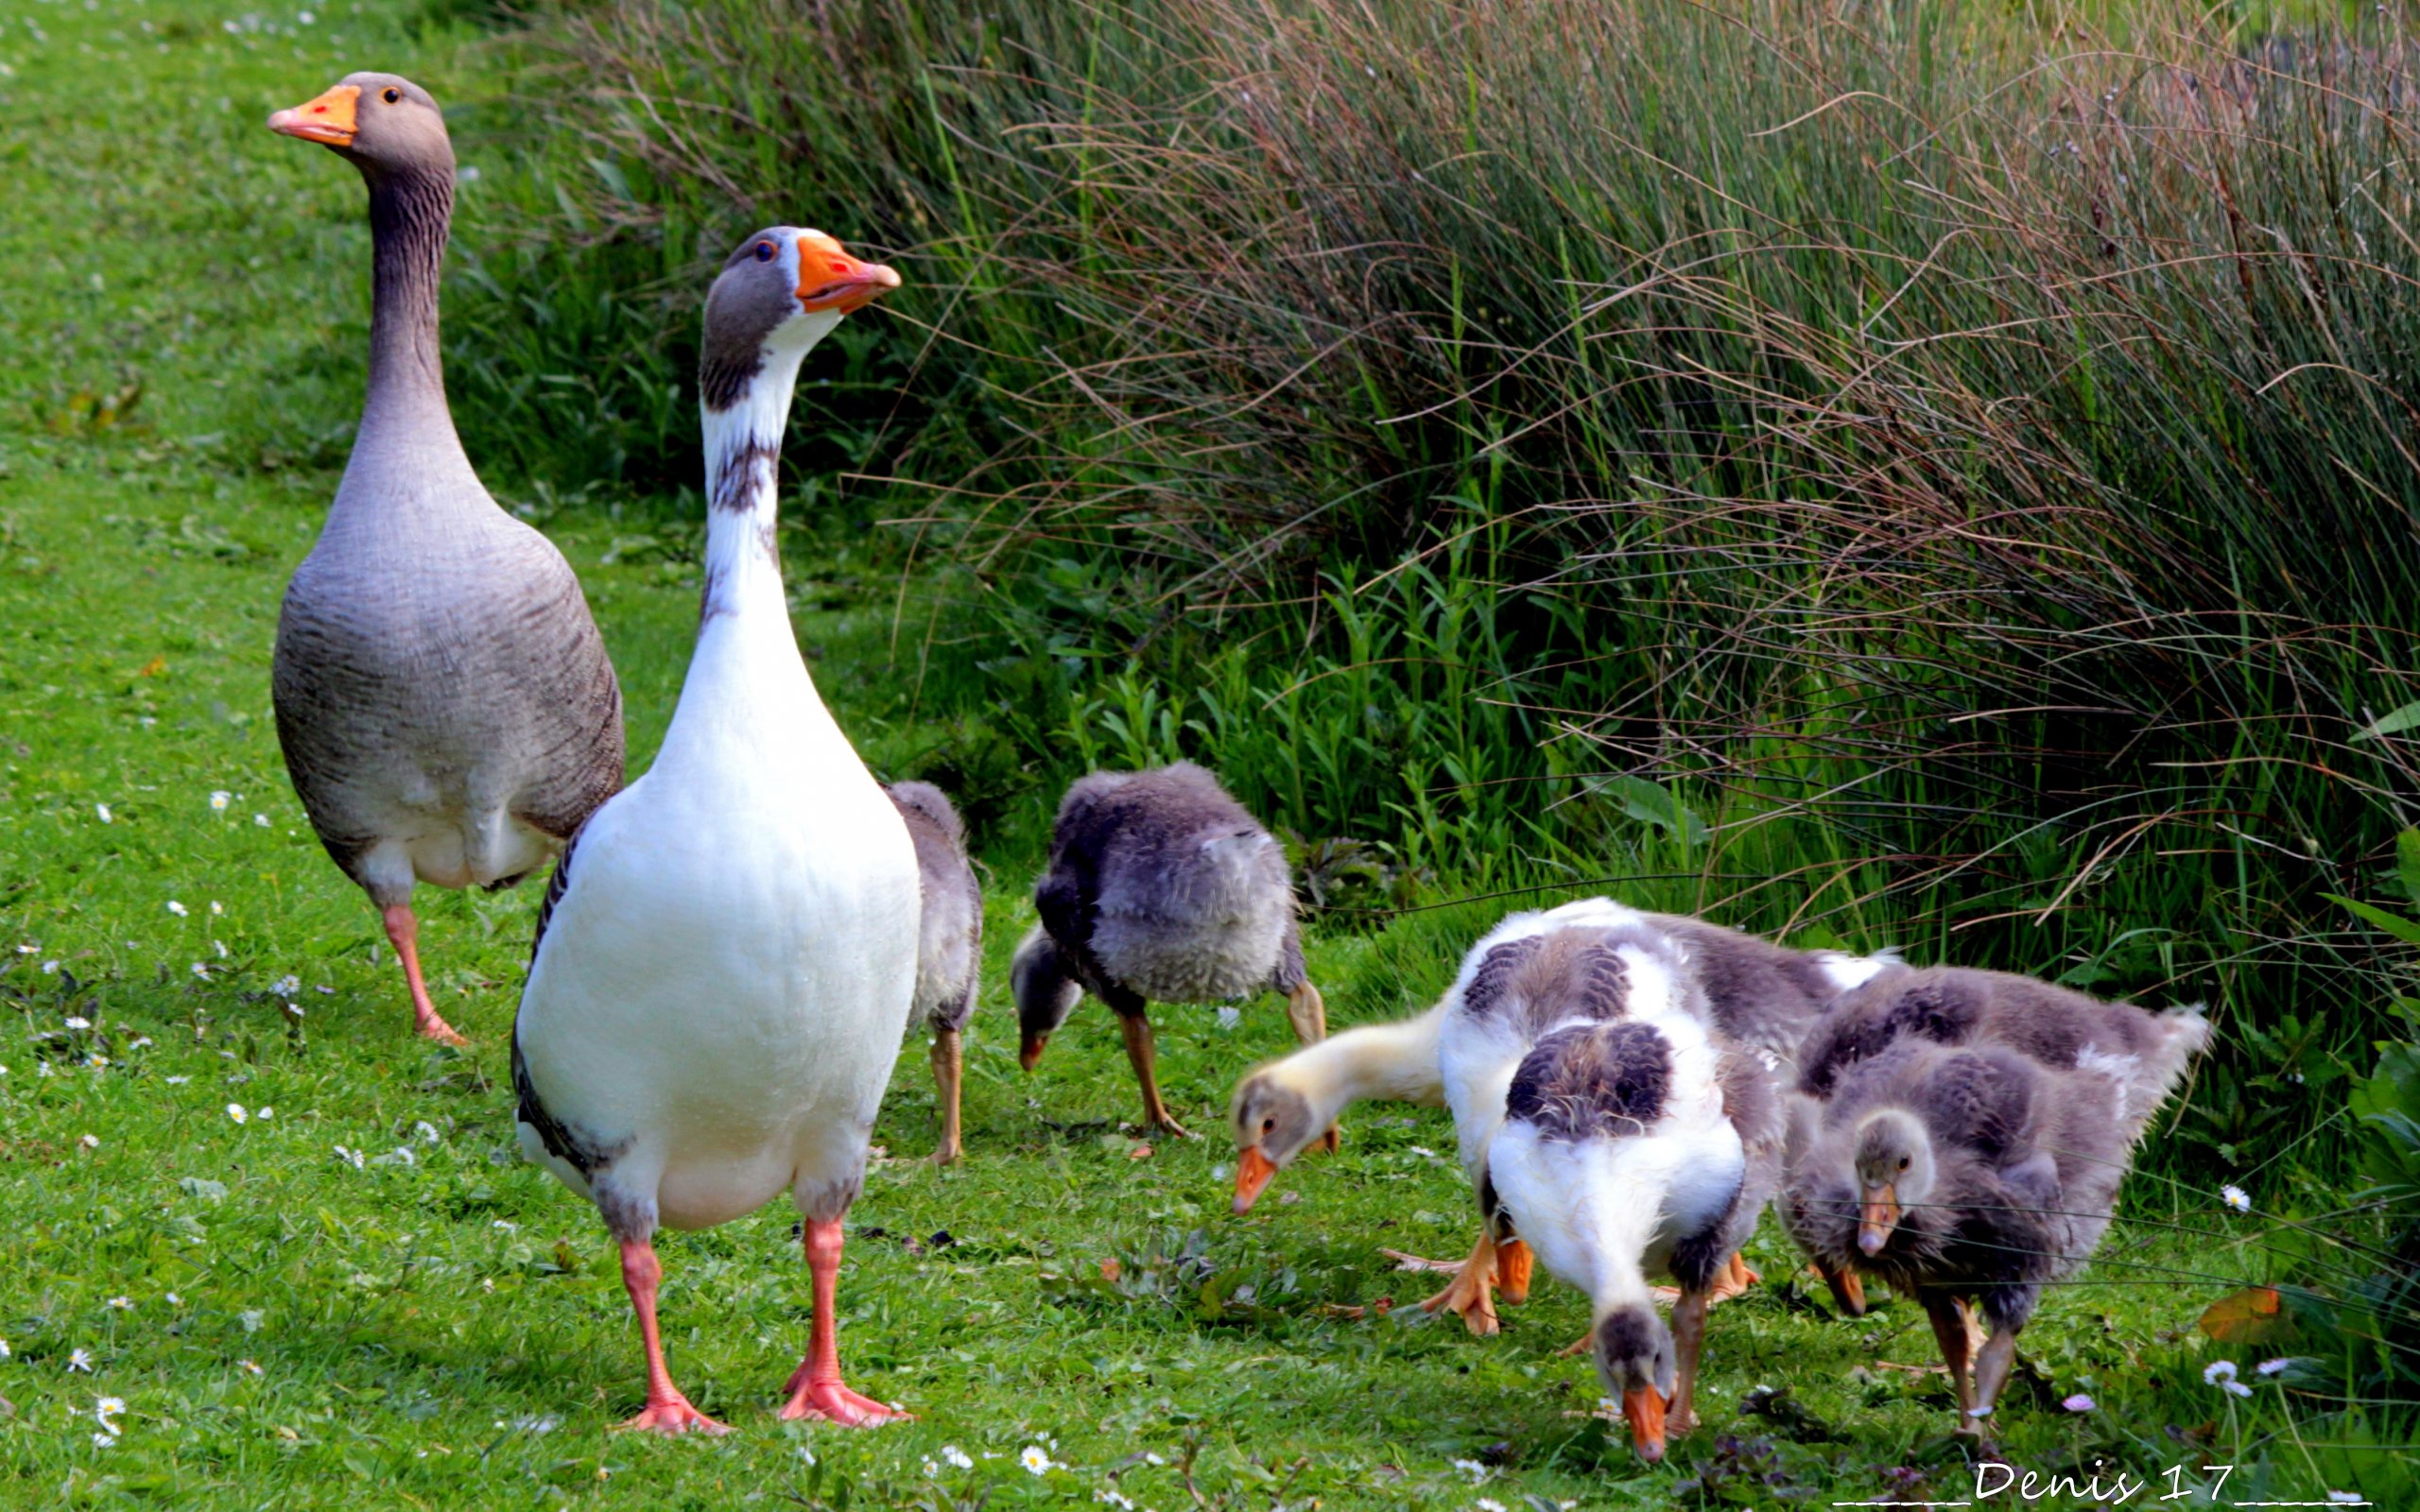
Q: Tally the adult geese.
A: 2